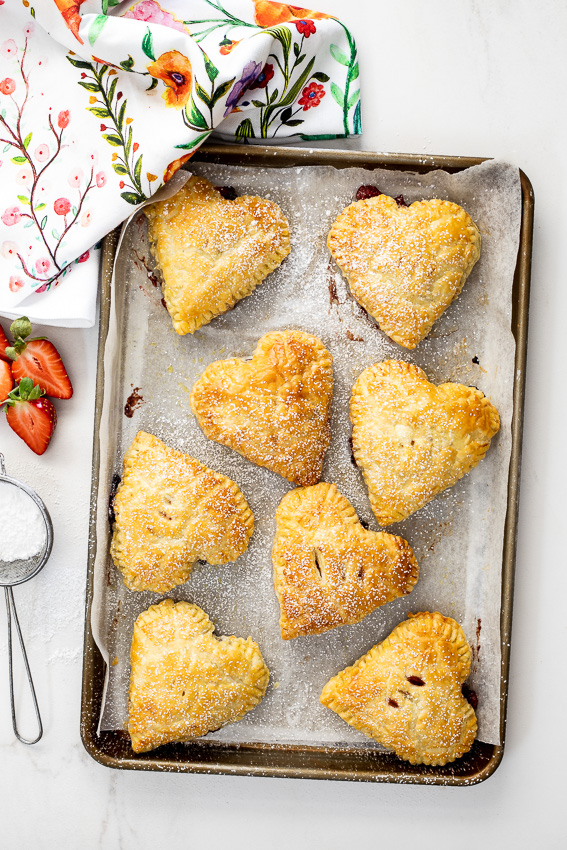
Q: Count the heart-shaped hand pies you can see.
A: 8